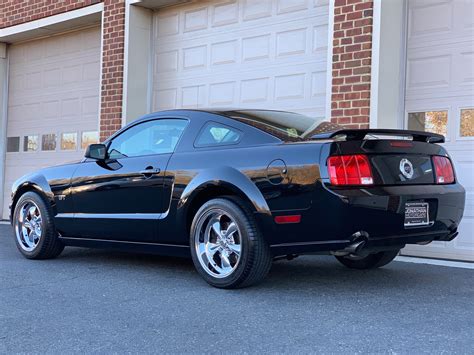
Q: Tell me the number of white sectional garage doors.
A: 3